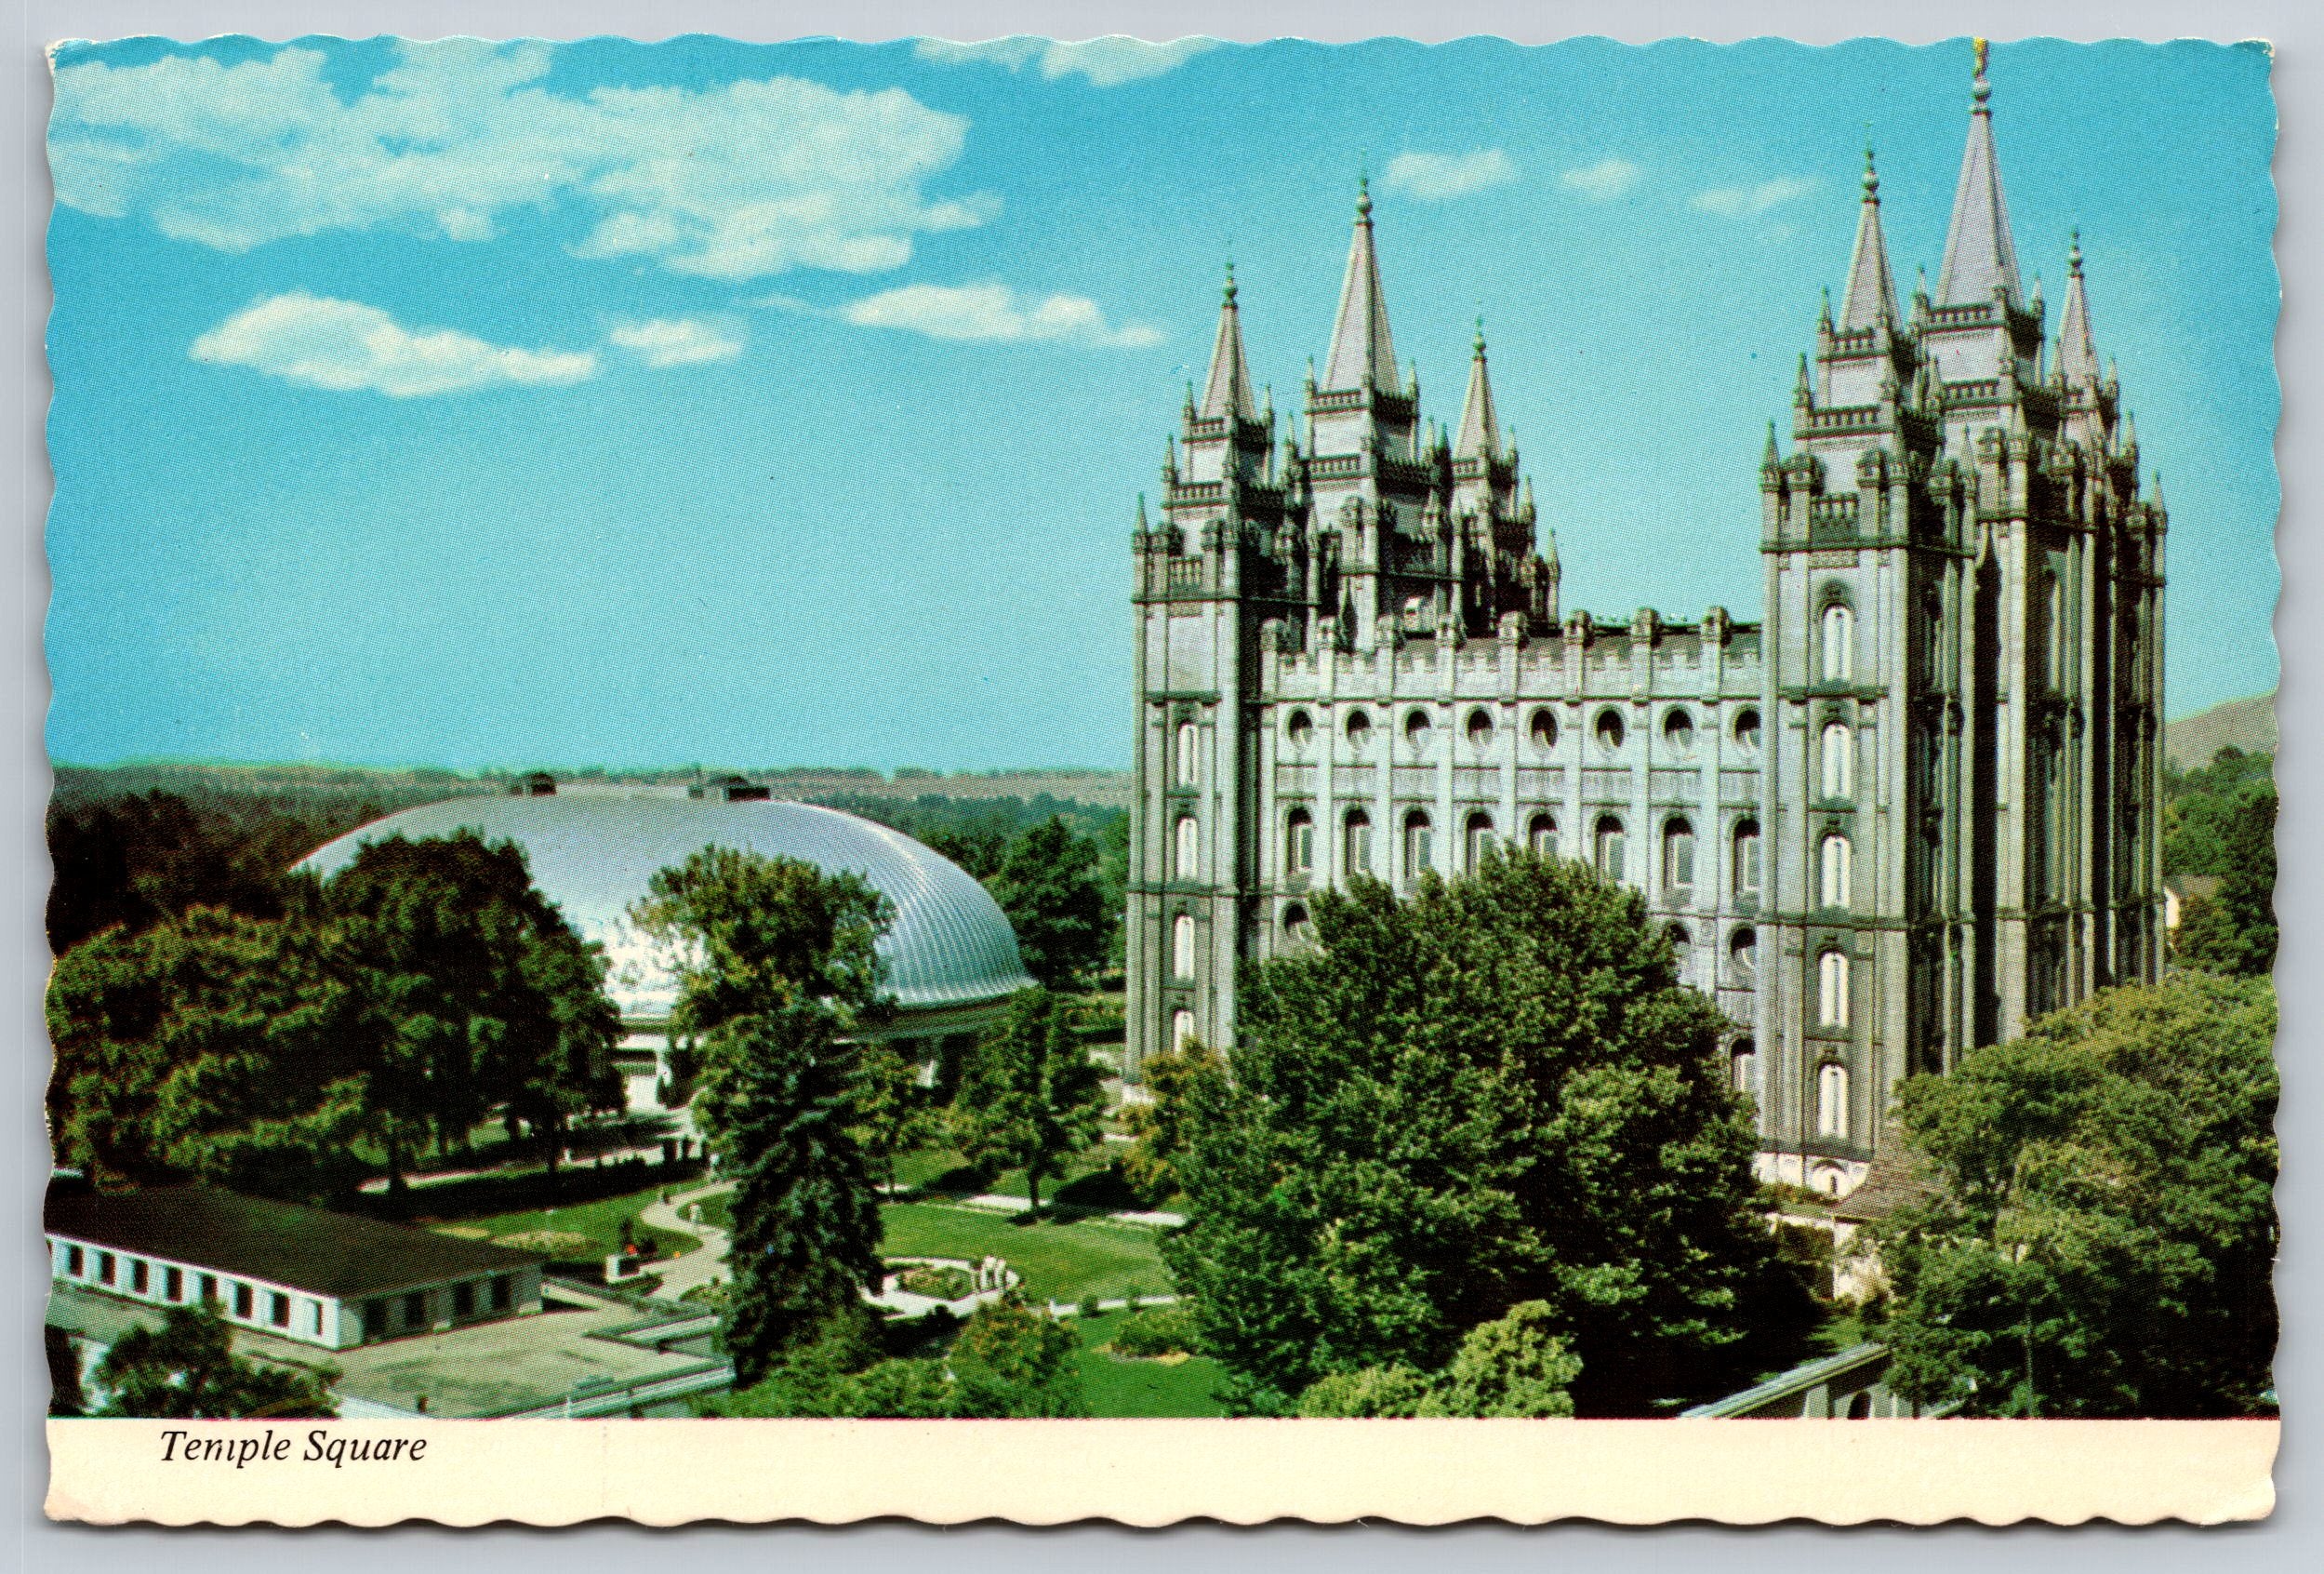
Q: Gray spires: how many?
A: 6